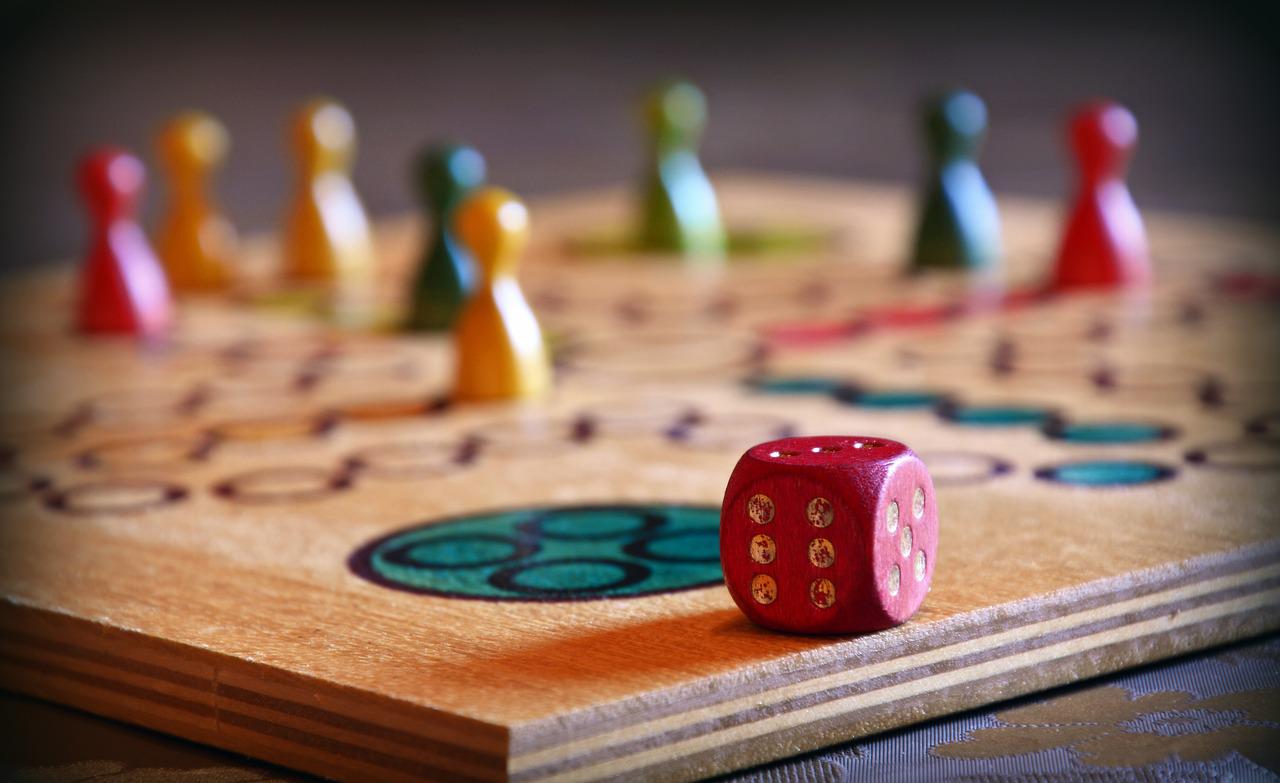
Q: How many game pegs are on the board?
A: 8